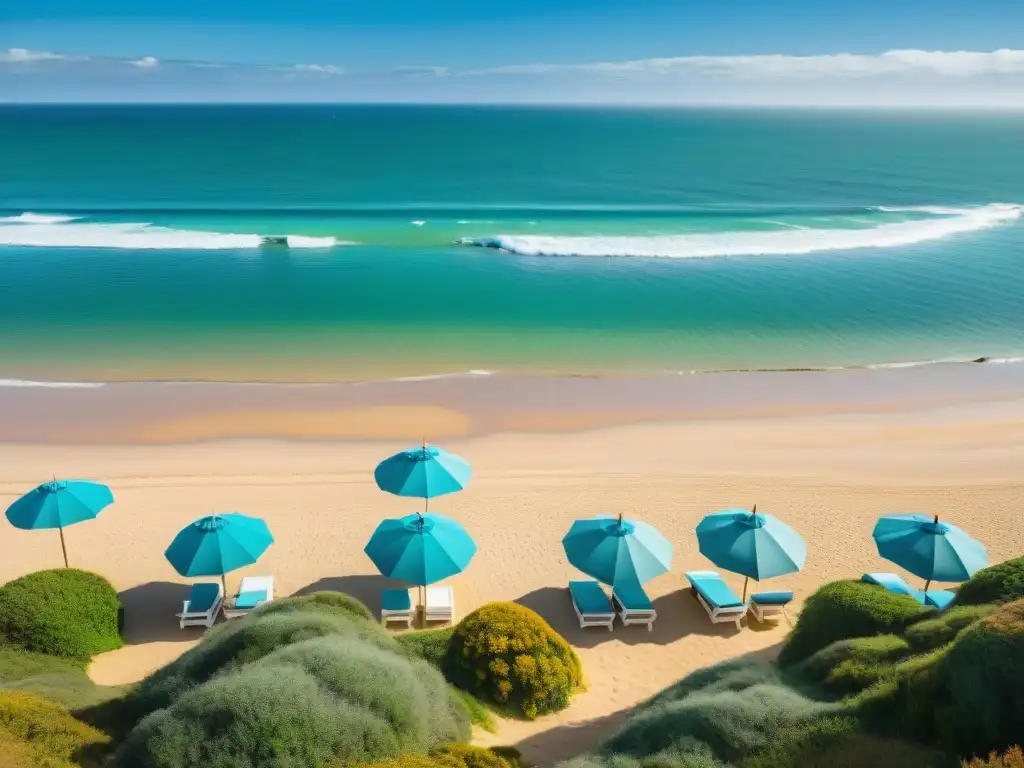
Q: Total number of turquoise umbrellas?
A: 7